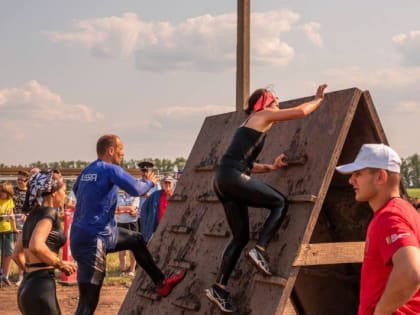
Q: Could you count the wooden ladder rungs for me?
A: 11